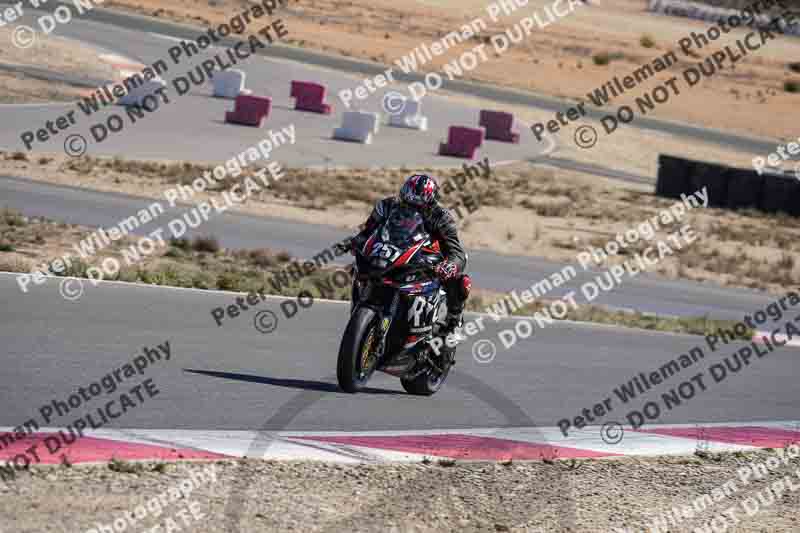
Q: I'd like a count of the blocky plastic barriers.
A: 8